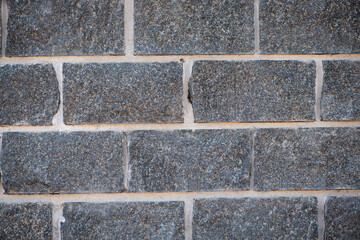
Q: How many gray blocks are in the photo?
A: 14